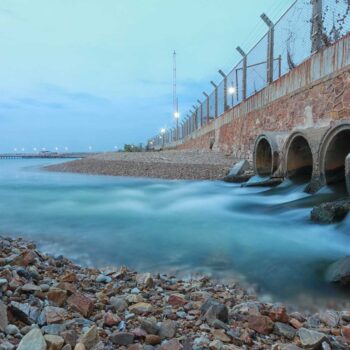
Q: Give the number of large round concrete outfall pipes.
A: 3